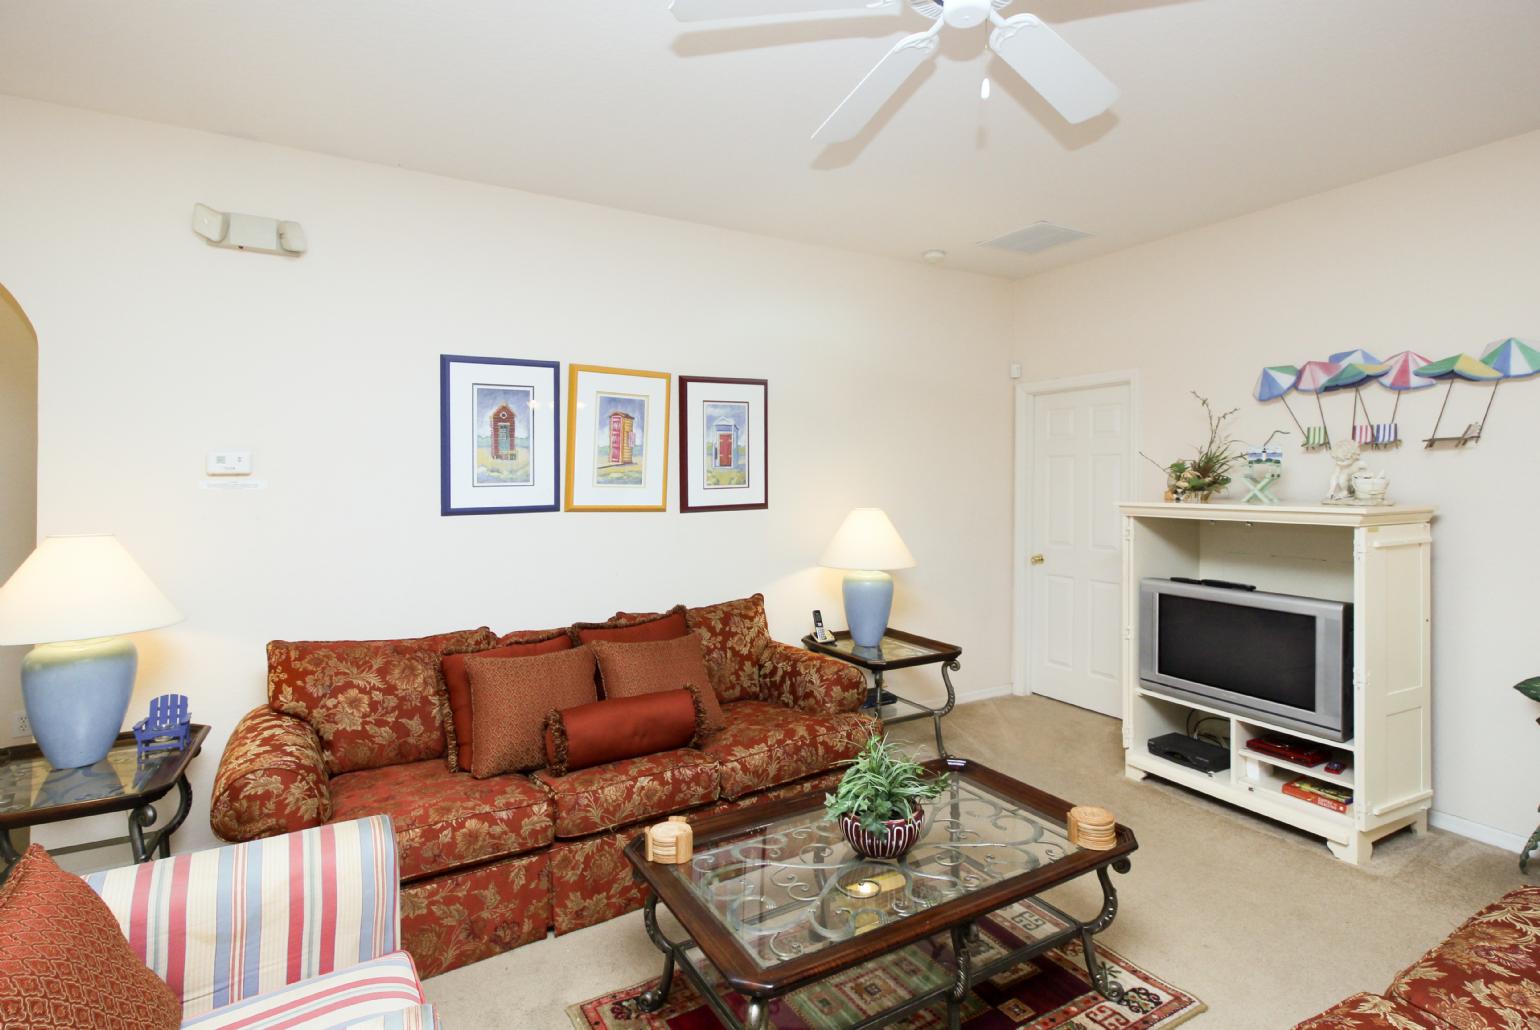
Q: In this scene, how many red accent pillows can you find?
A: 6